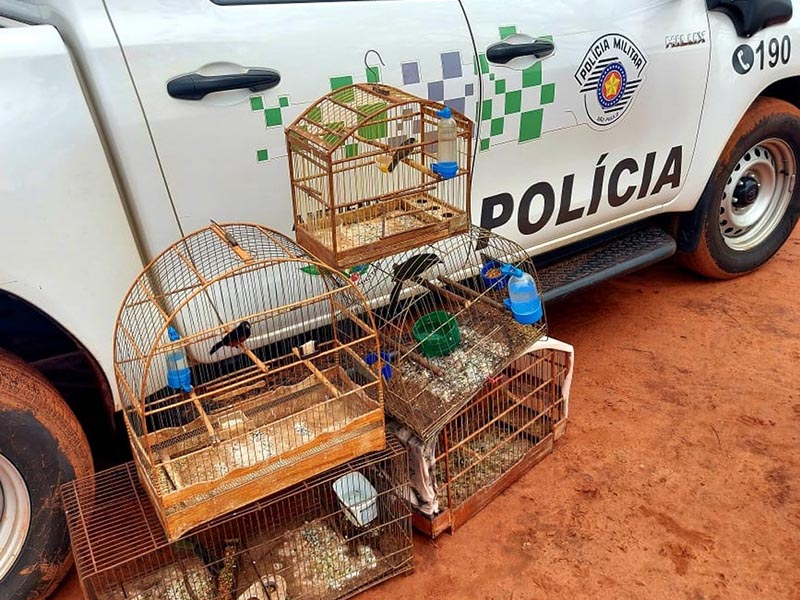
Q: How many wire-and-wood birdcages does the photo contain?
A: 5